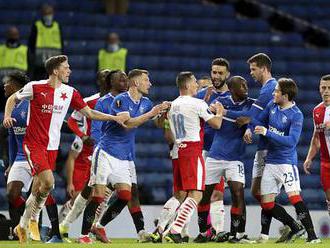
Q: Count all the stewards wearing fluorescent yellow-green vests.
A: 3